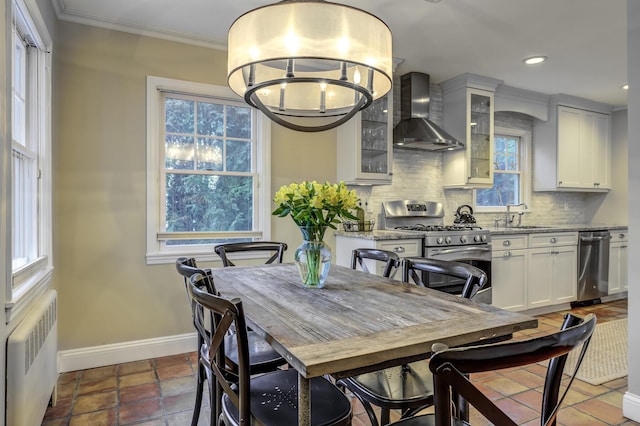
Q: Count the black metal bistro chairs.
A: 6